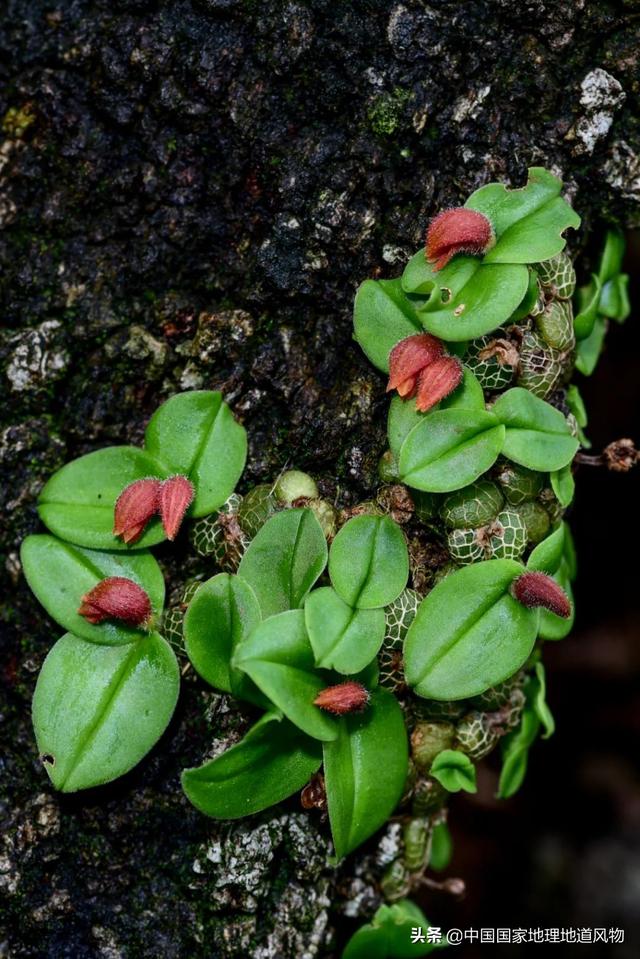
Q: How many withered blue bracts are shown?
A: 0